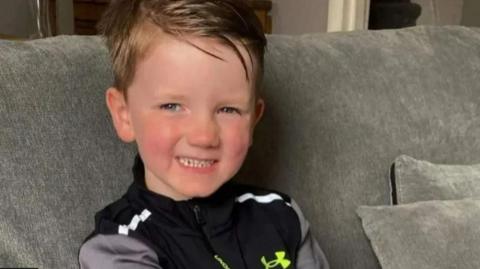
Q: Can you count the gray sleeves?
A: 2